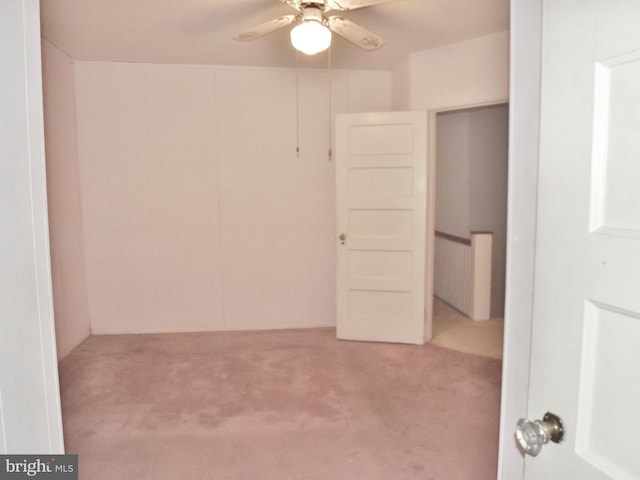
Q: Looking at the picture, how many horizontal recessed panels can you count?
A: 5